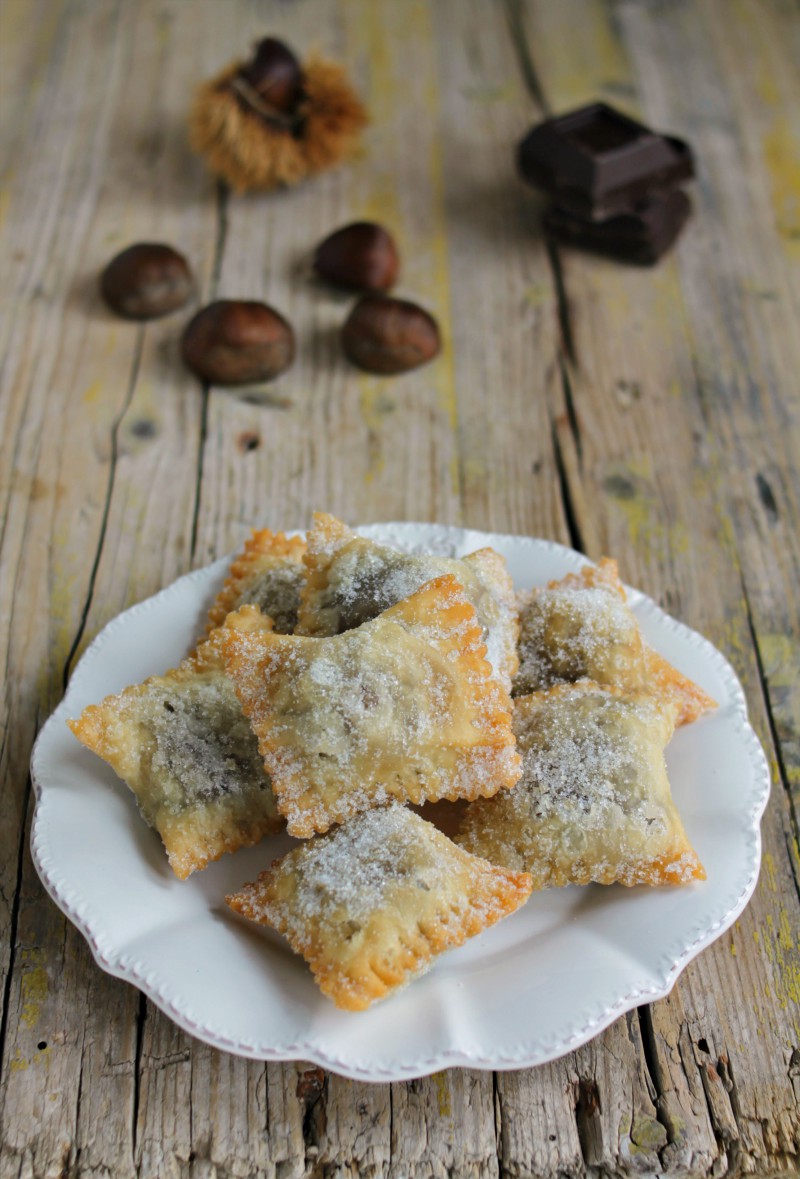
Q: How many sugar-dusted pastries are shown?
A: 7